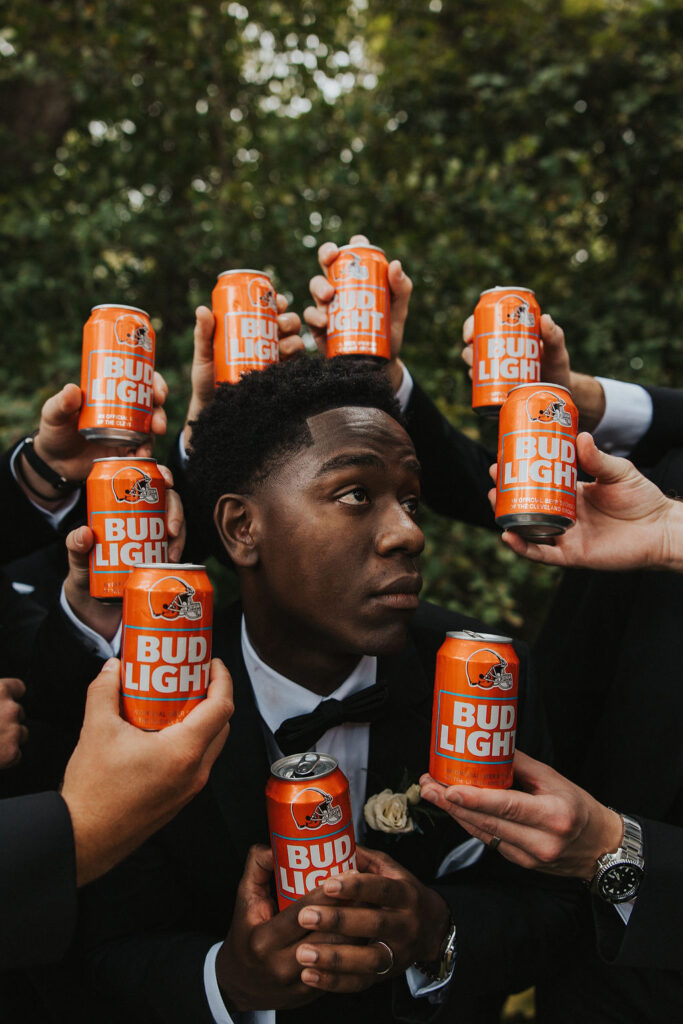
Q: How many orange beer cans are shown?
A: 9